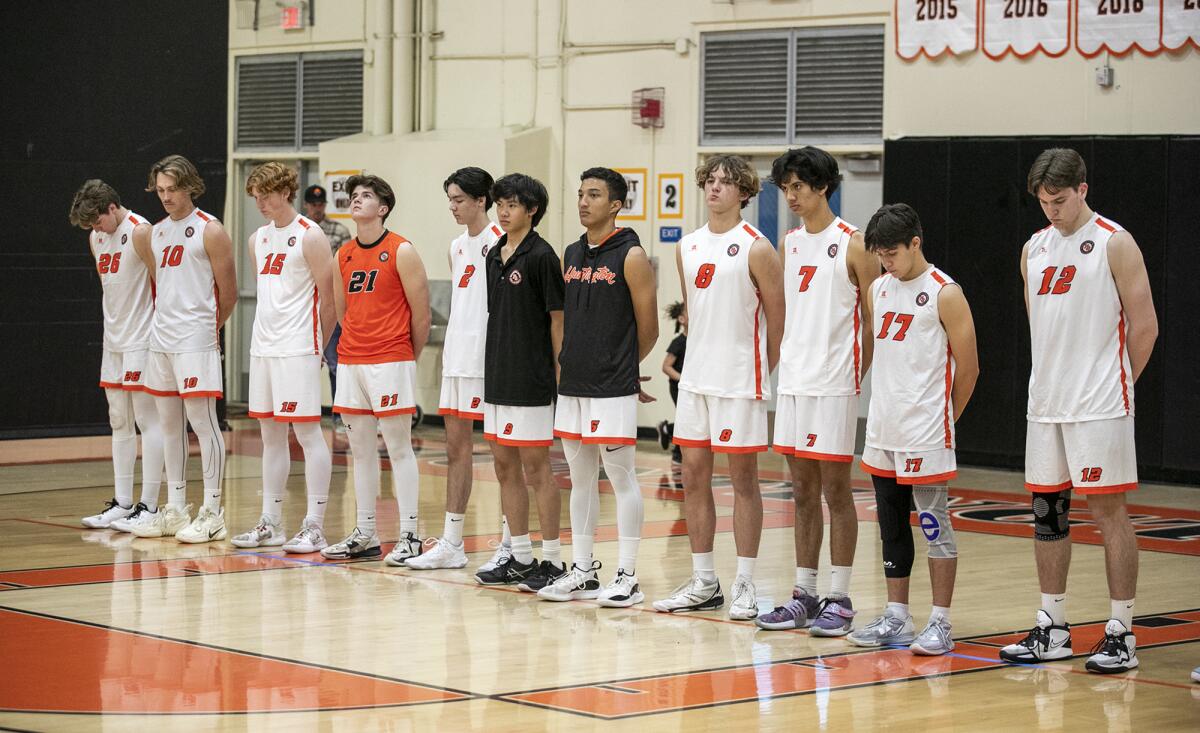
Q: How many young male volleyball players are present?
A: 11